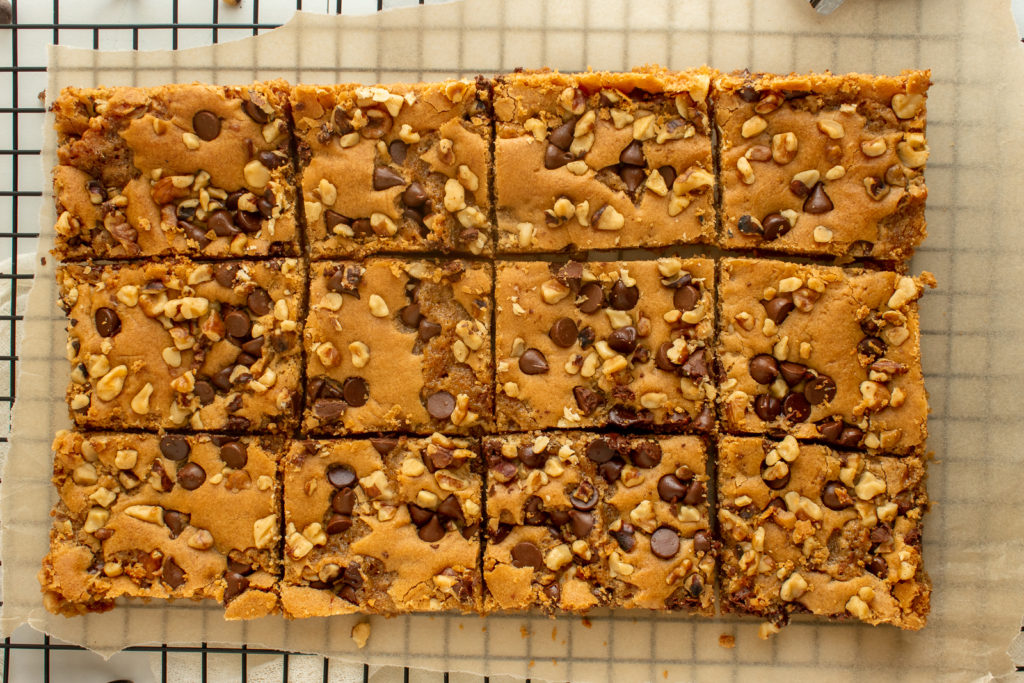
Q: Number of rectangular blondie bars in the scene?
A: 12